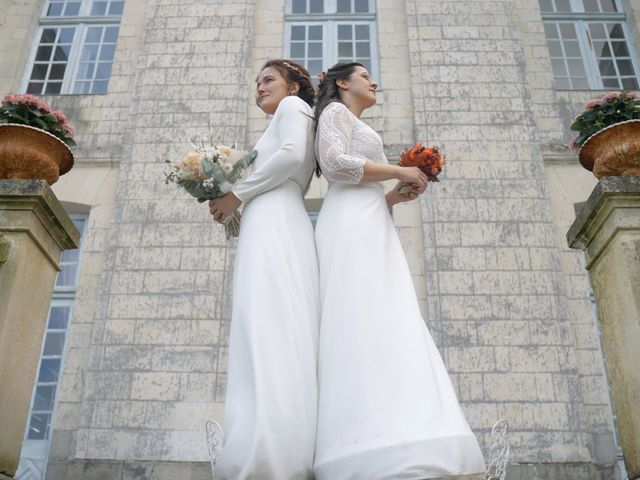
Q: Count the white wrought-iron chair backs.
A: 2